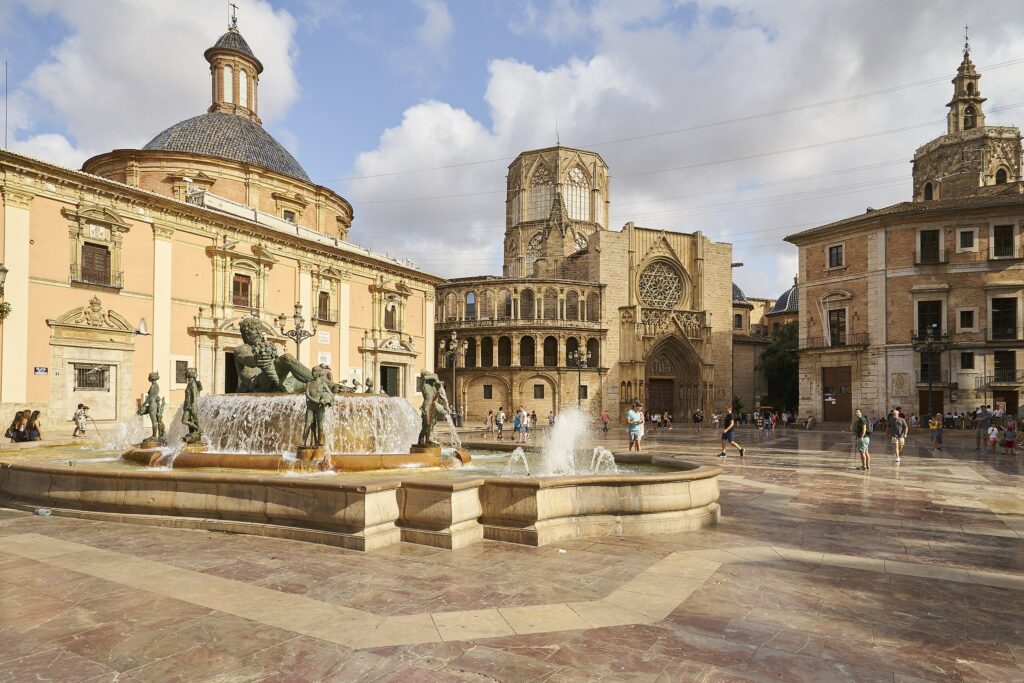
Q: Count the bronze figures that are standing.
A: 4